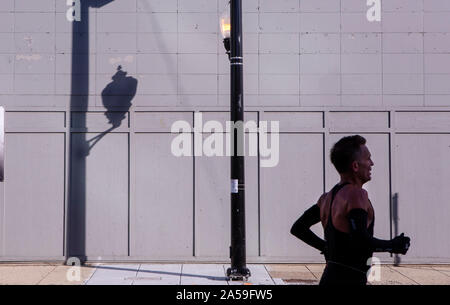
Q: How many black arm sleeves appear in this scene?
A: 2